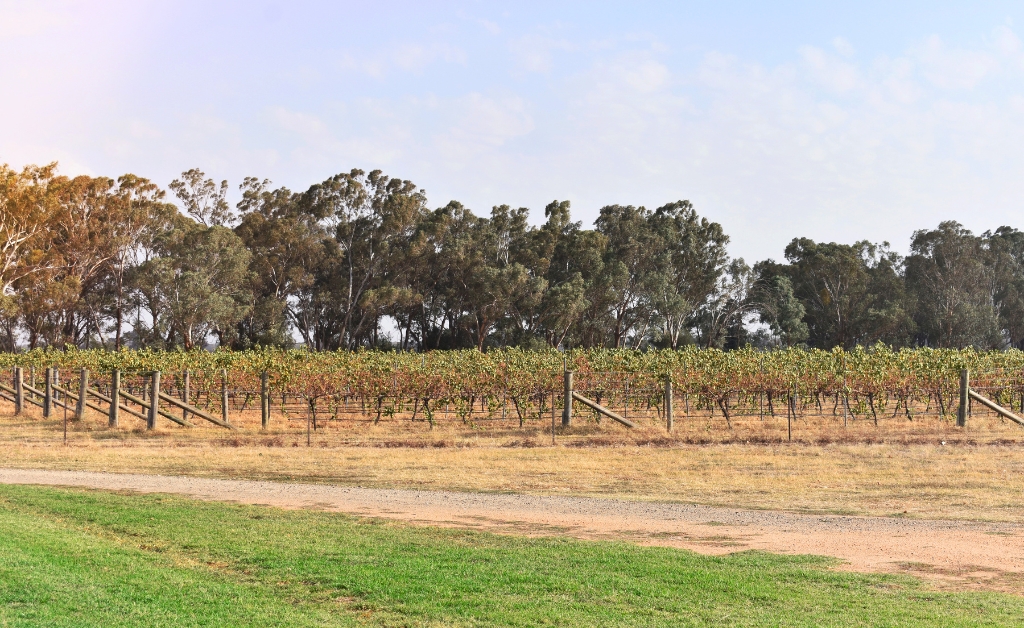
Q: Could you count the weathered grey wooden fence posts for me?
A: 15